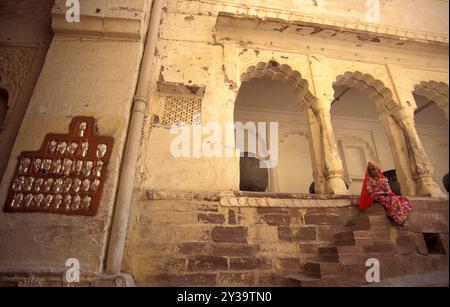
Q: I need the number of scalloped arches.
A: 3